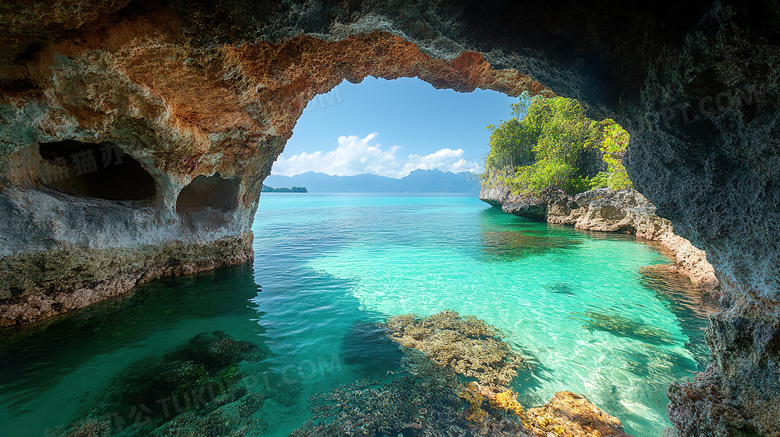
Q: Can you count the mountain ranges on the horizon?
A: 1